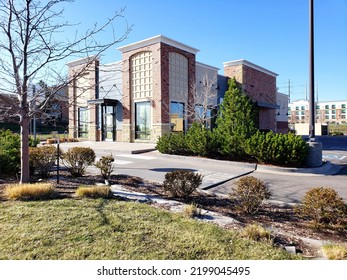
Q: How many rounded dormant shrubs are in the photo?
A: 6